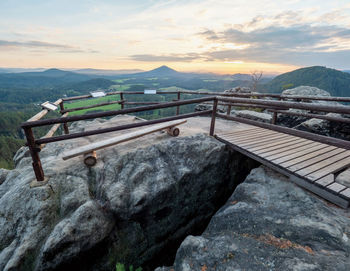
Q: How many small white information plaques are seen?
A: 3